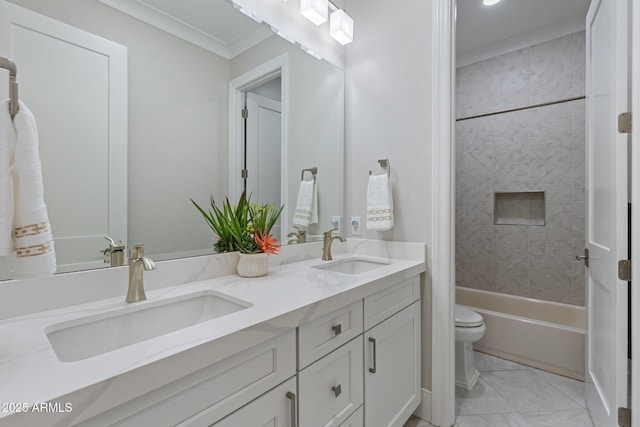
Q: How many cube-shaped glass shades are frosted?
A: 2